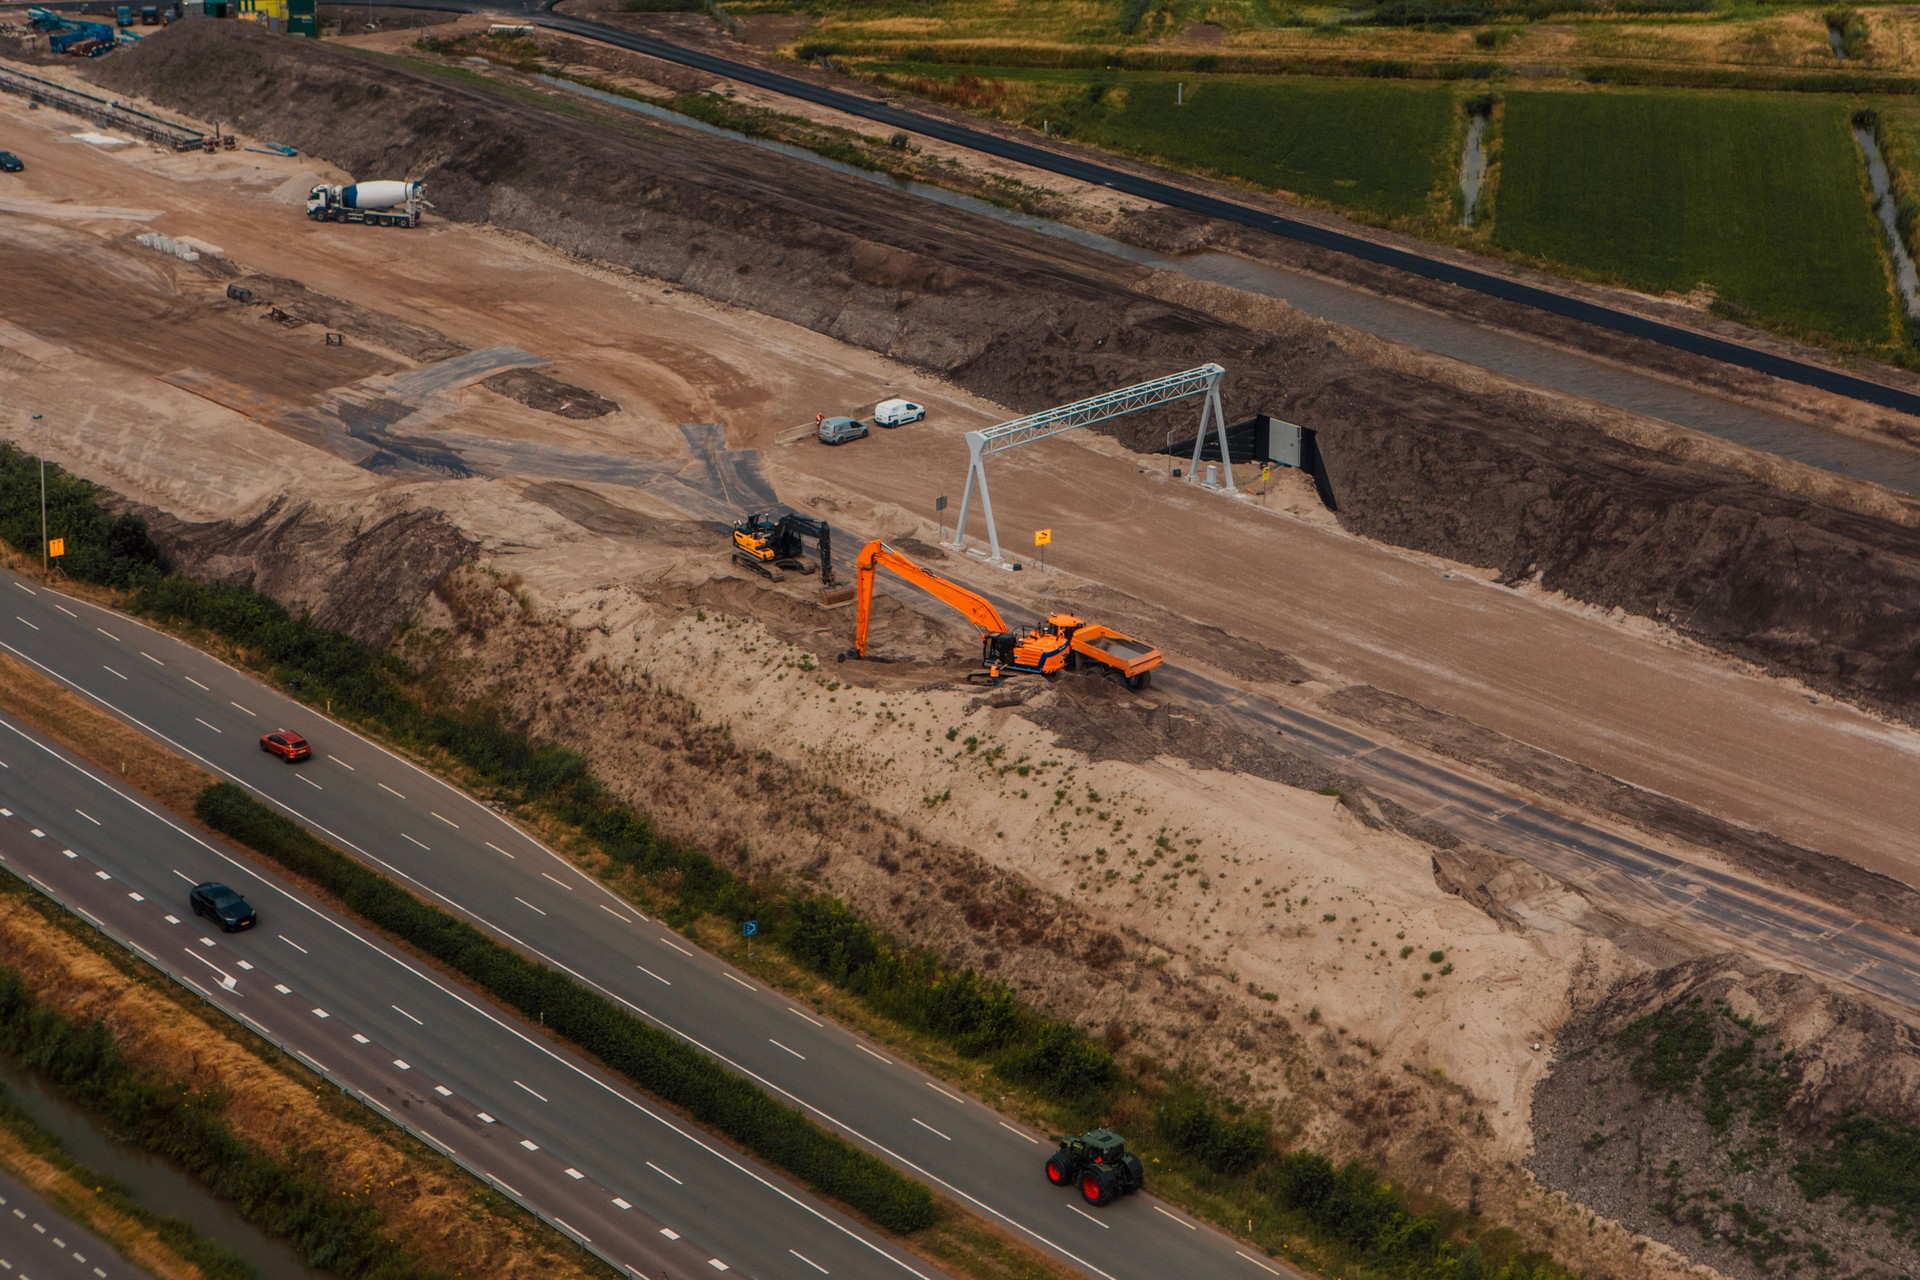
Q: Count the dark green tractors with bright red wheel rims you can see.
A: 1